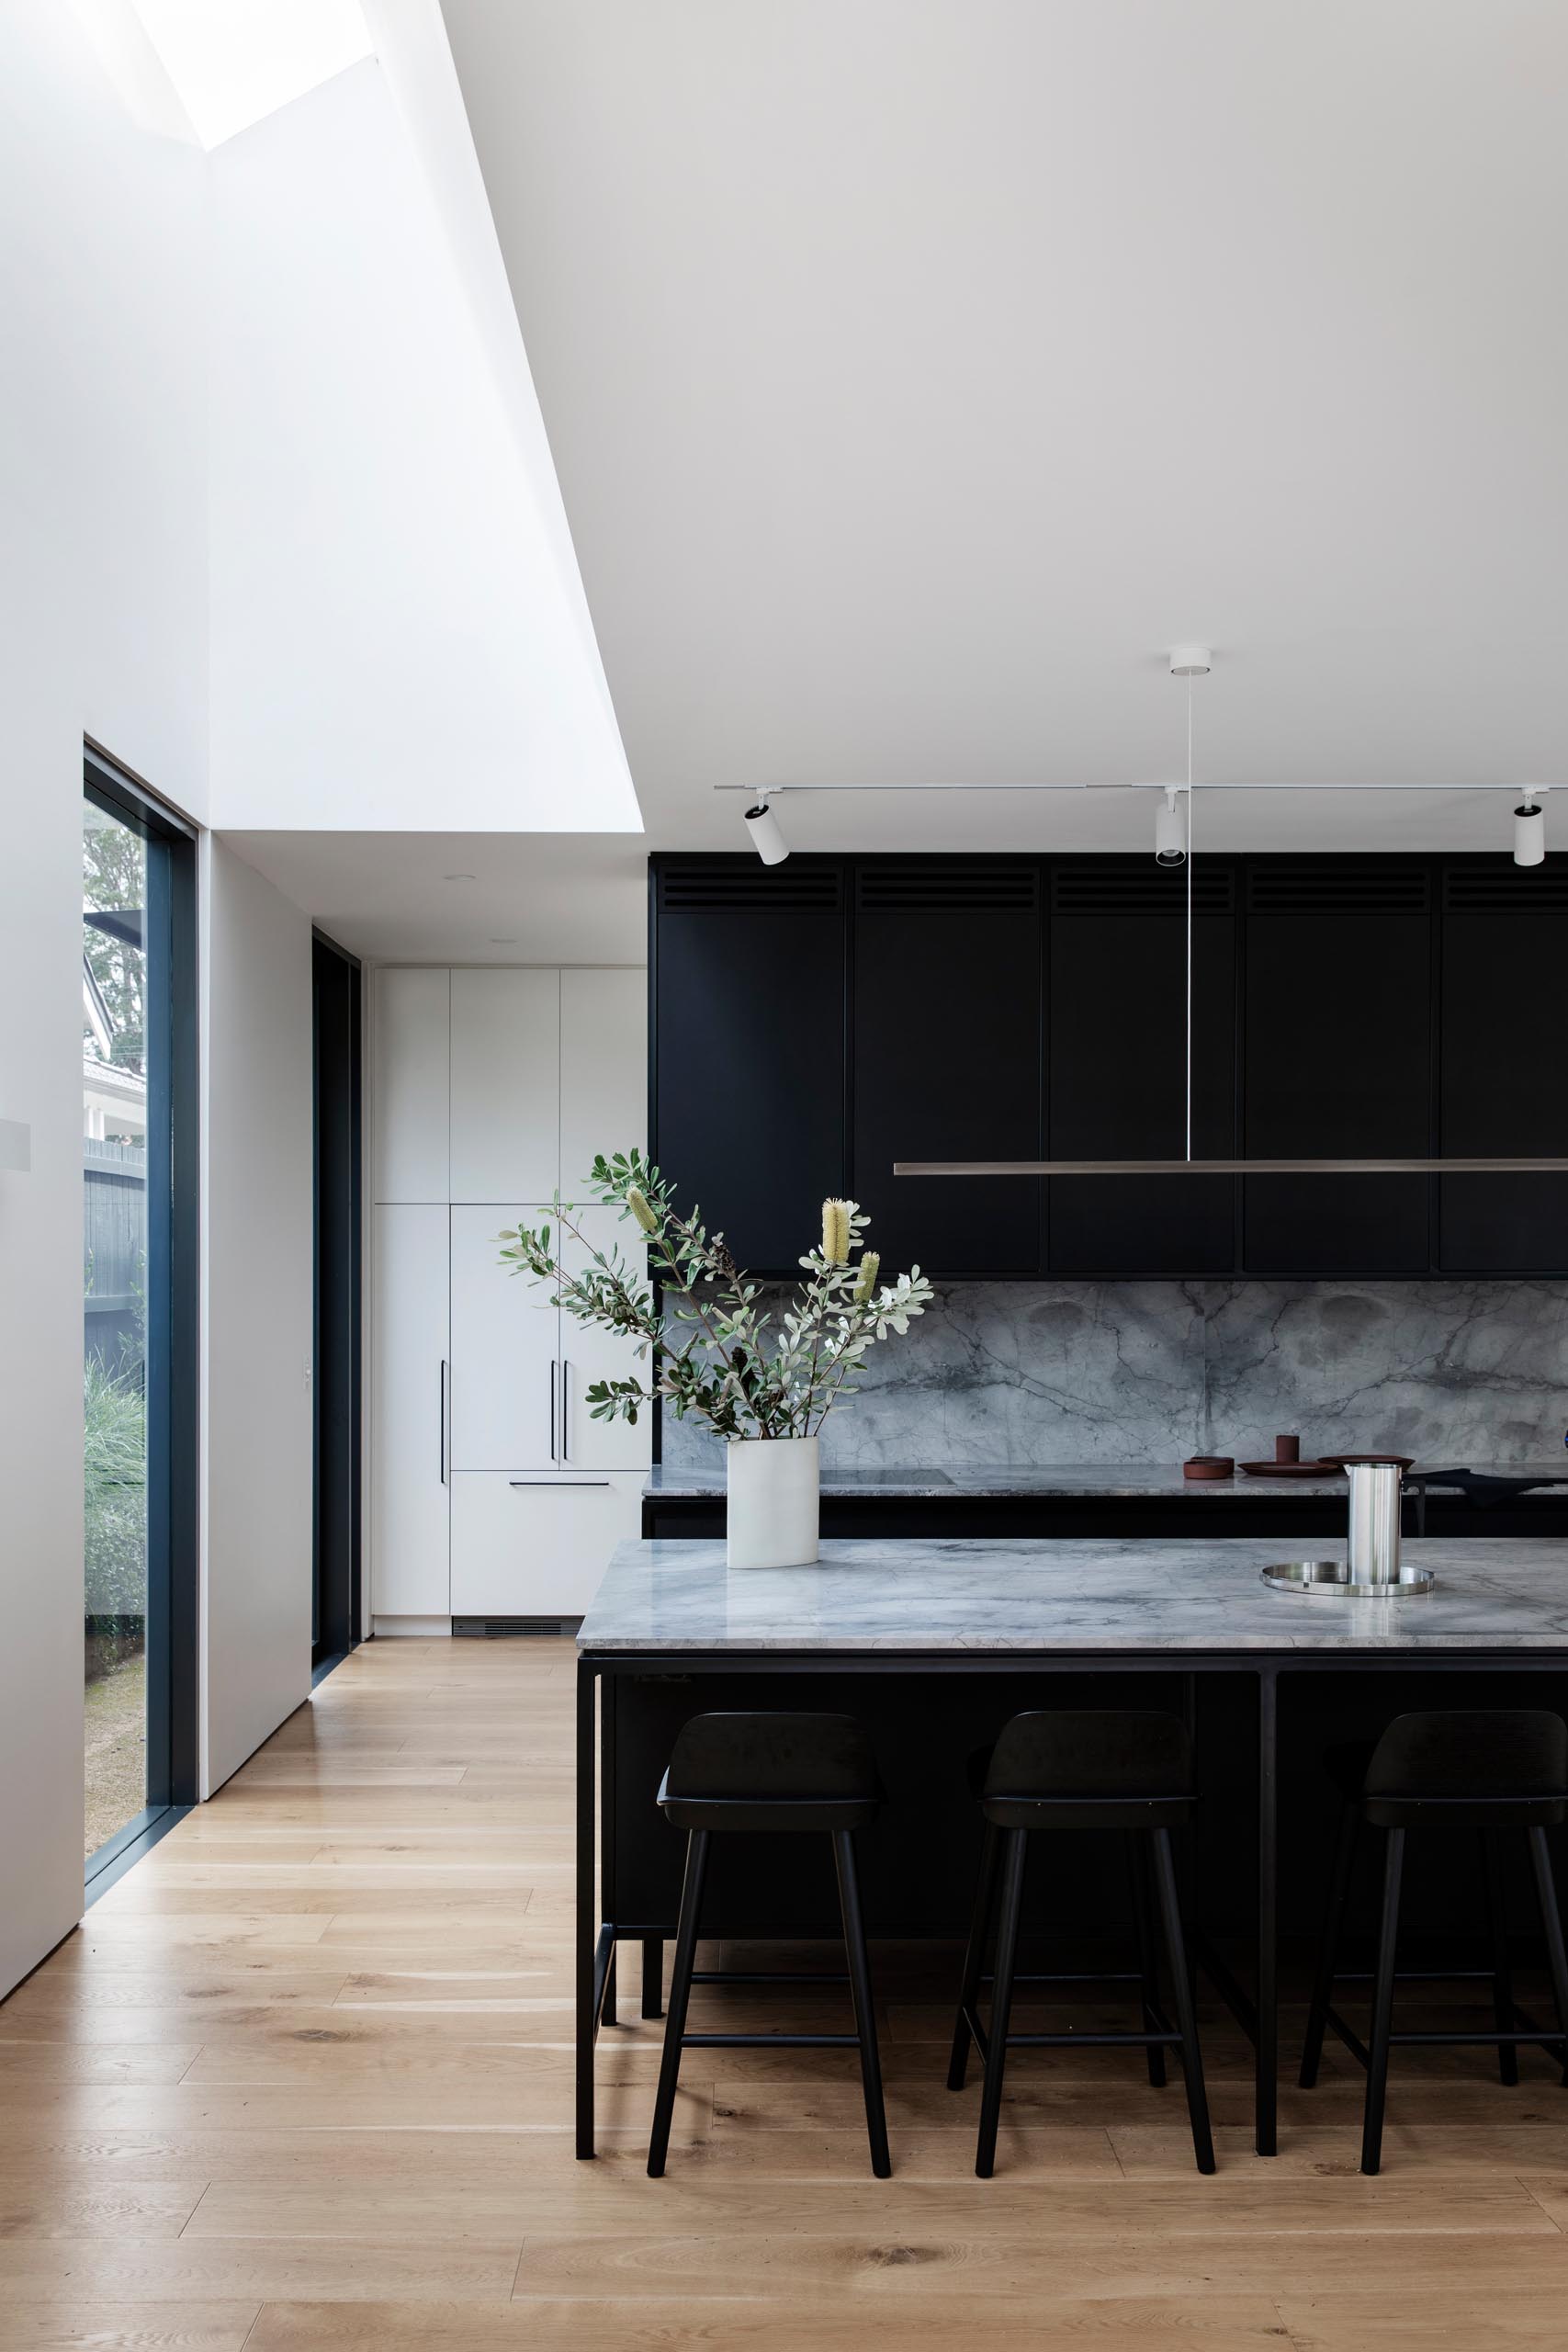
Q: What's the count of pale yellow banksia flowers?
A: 3